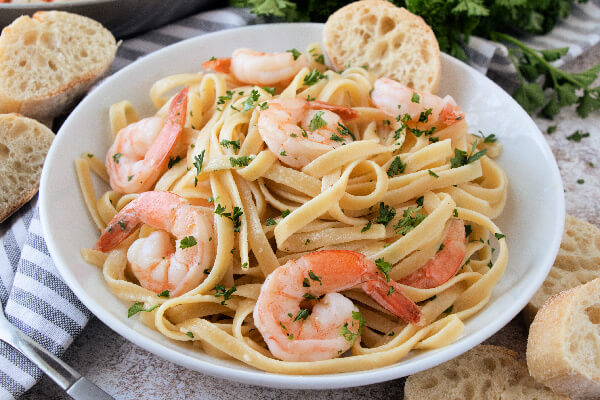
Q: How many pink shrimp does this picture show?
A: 7